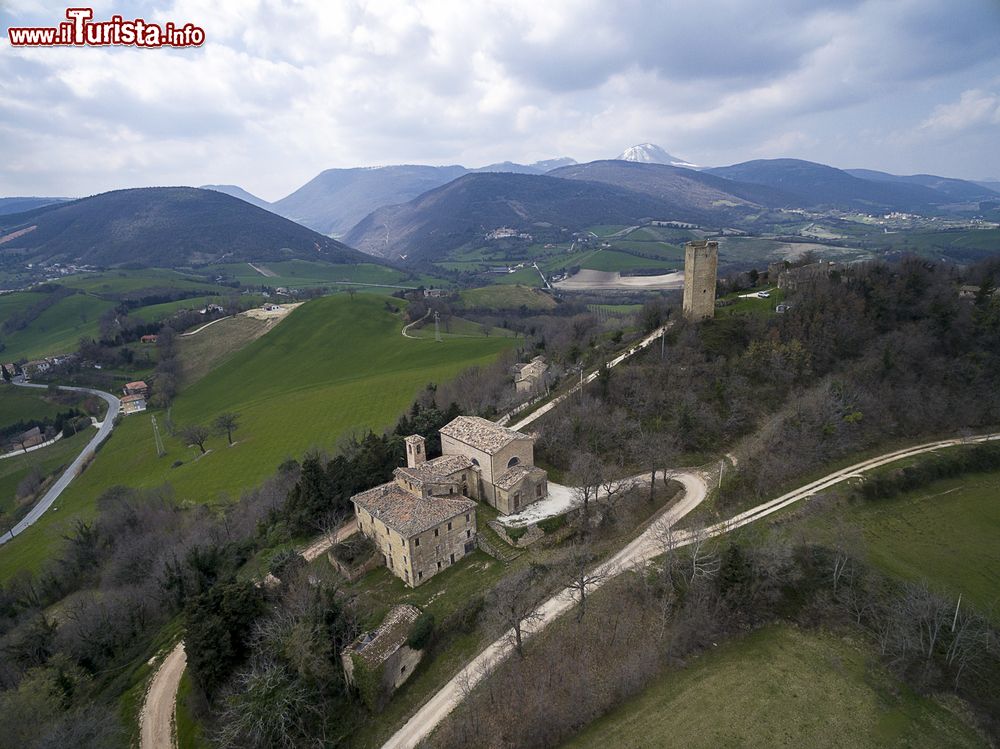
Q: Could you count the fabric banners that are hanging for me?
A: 0